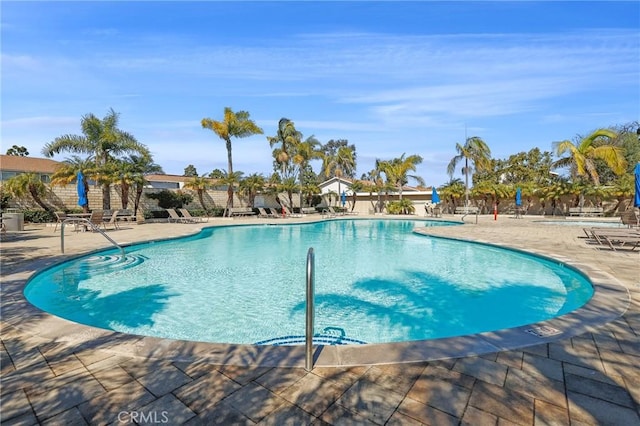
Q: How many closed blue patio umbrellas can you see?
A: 5